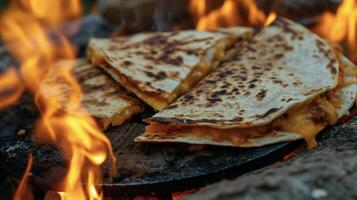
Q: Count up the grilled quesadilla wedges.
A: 3